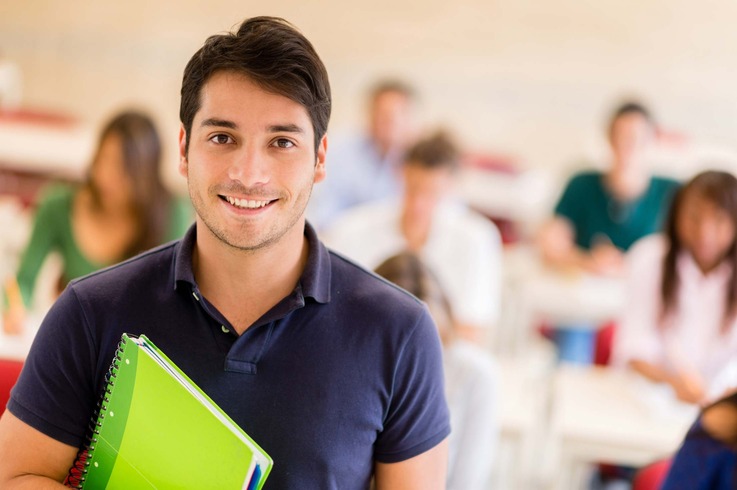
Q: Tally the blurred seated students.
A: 7